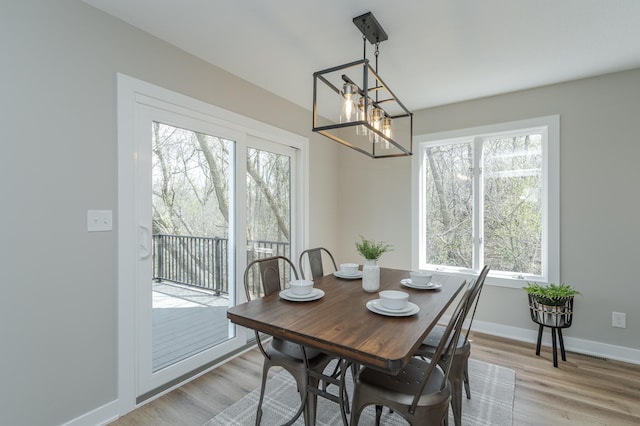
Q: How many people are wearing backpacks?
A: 0